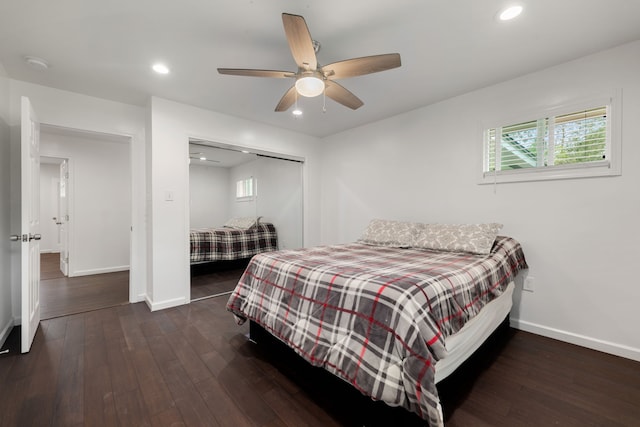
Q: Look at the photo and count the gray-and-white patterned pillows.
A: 2